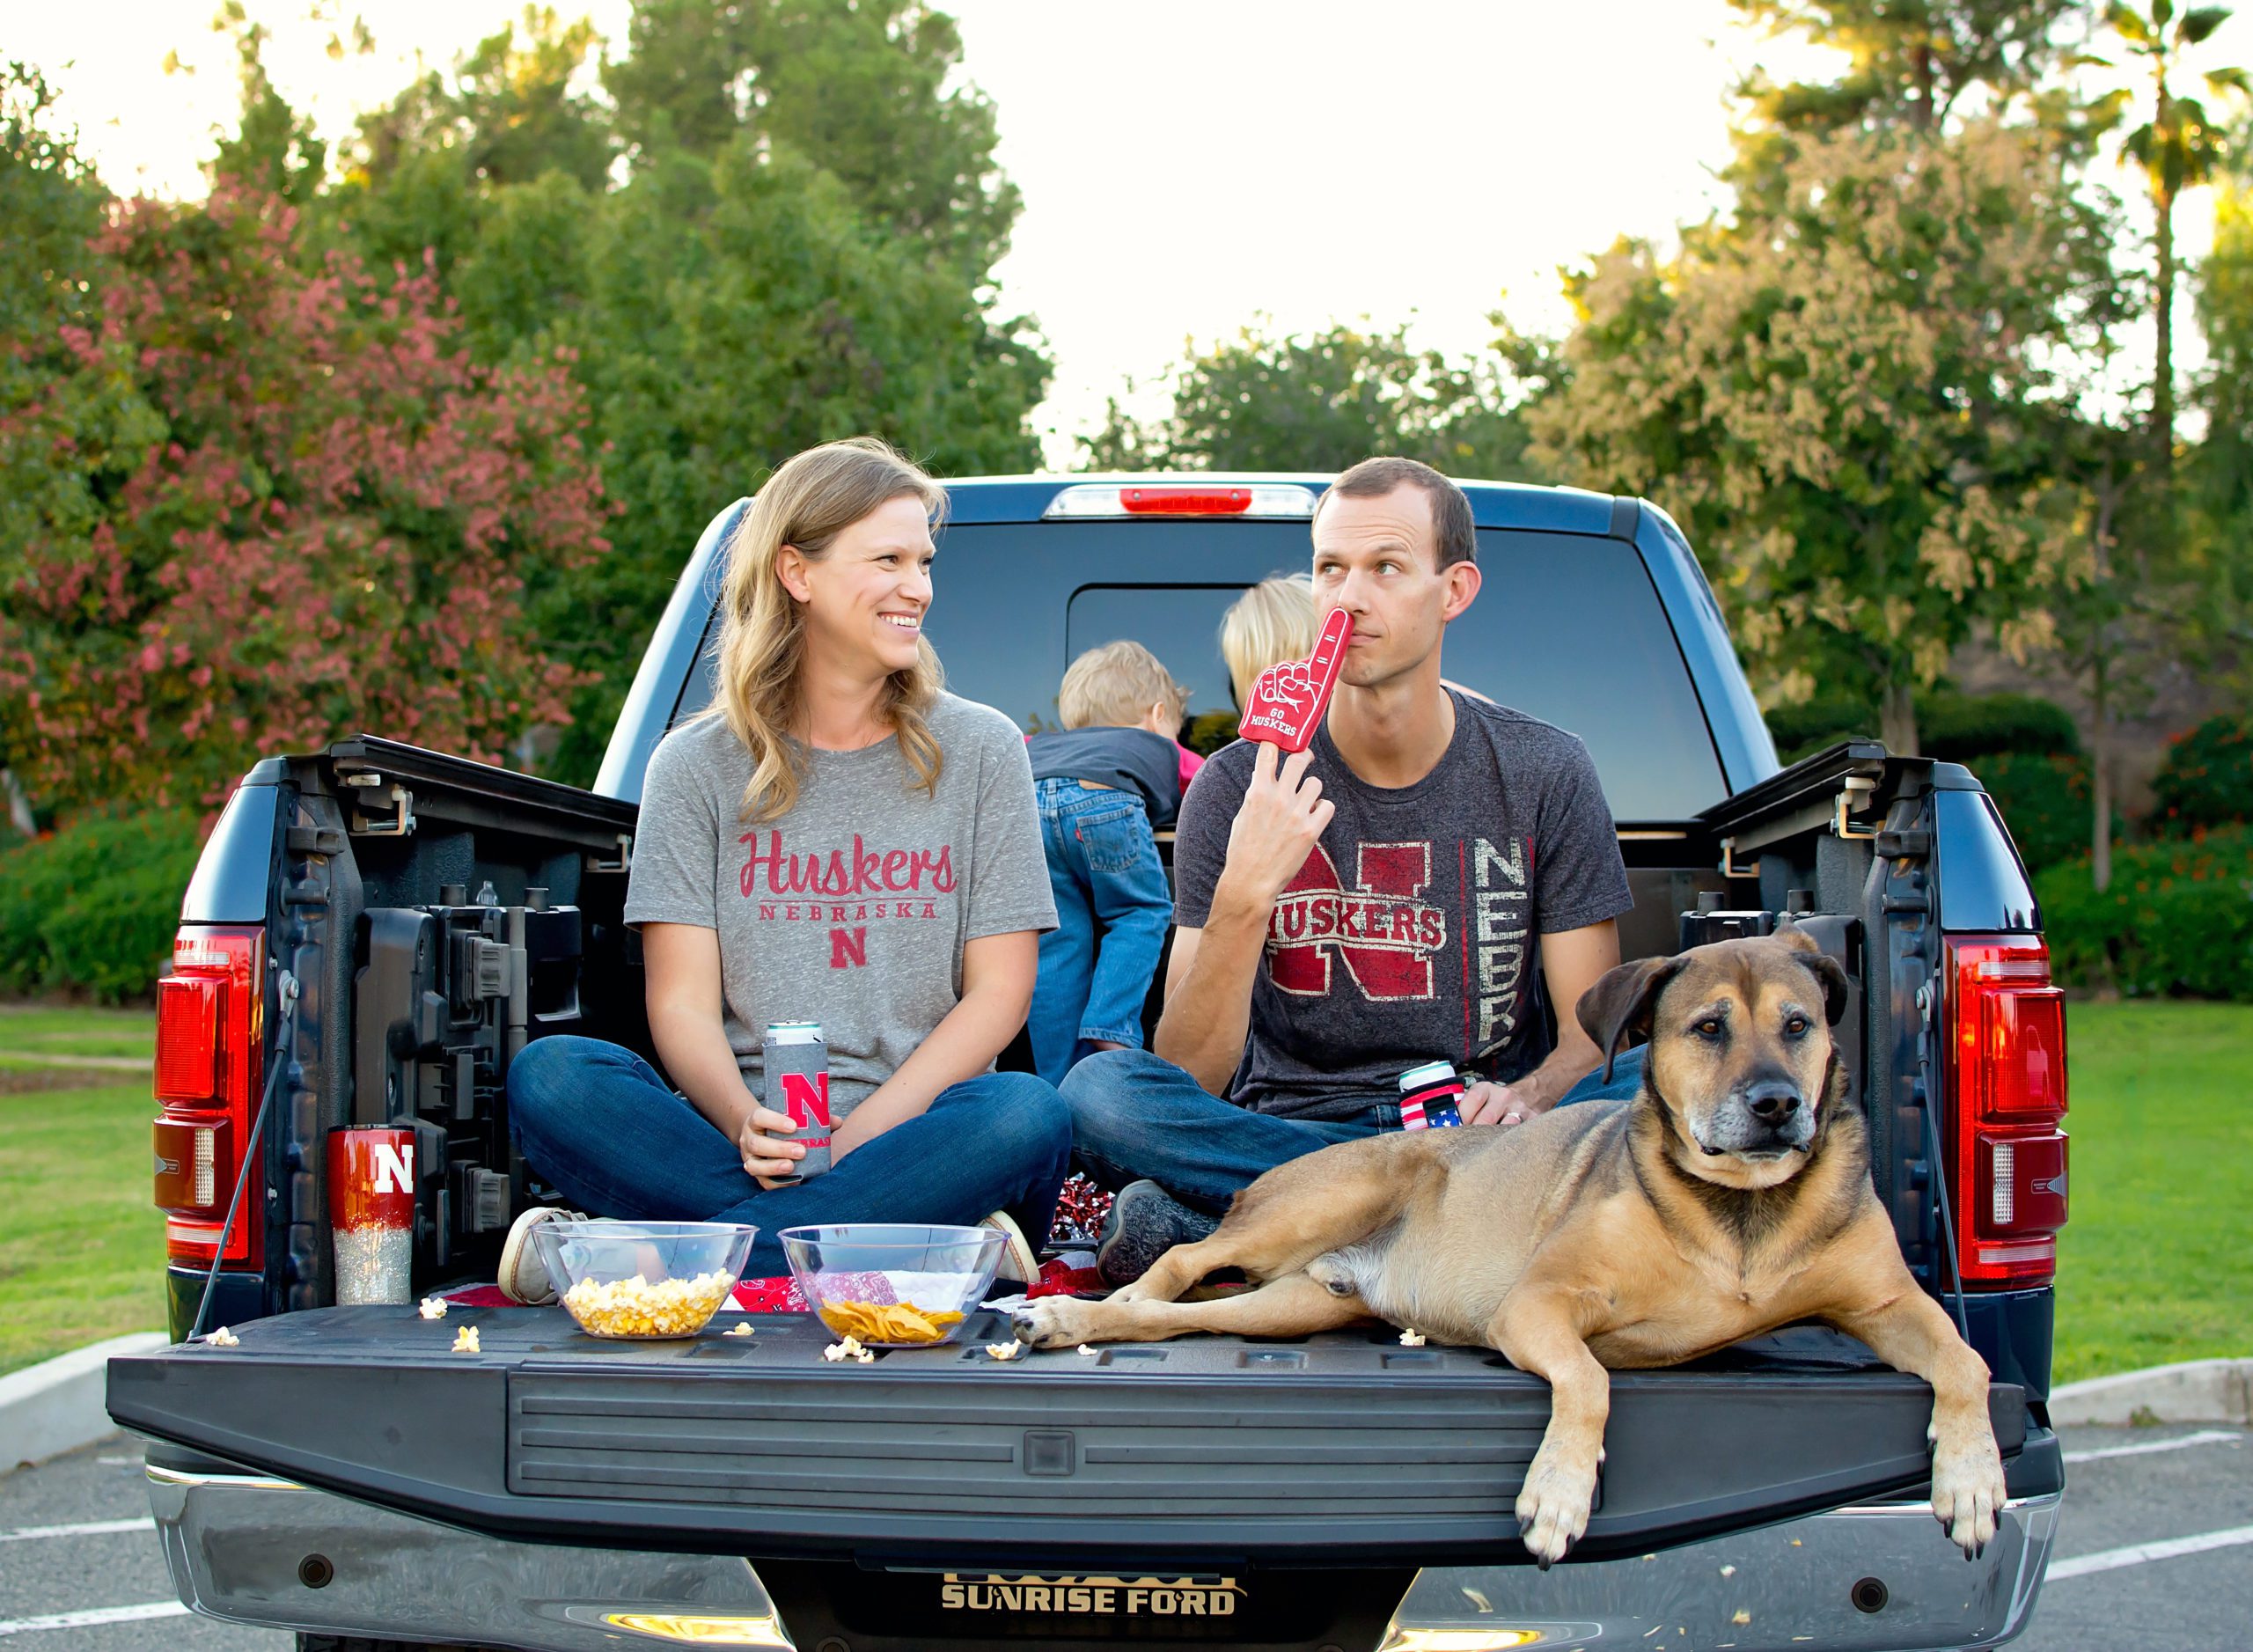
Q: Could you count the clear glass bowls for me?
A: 2